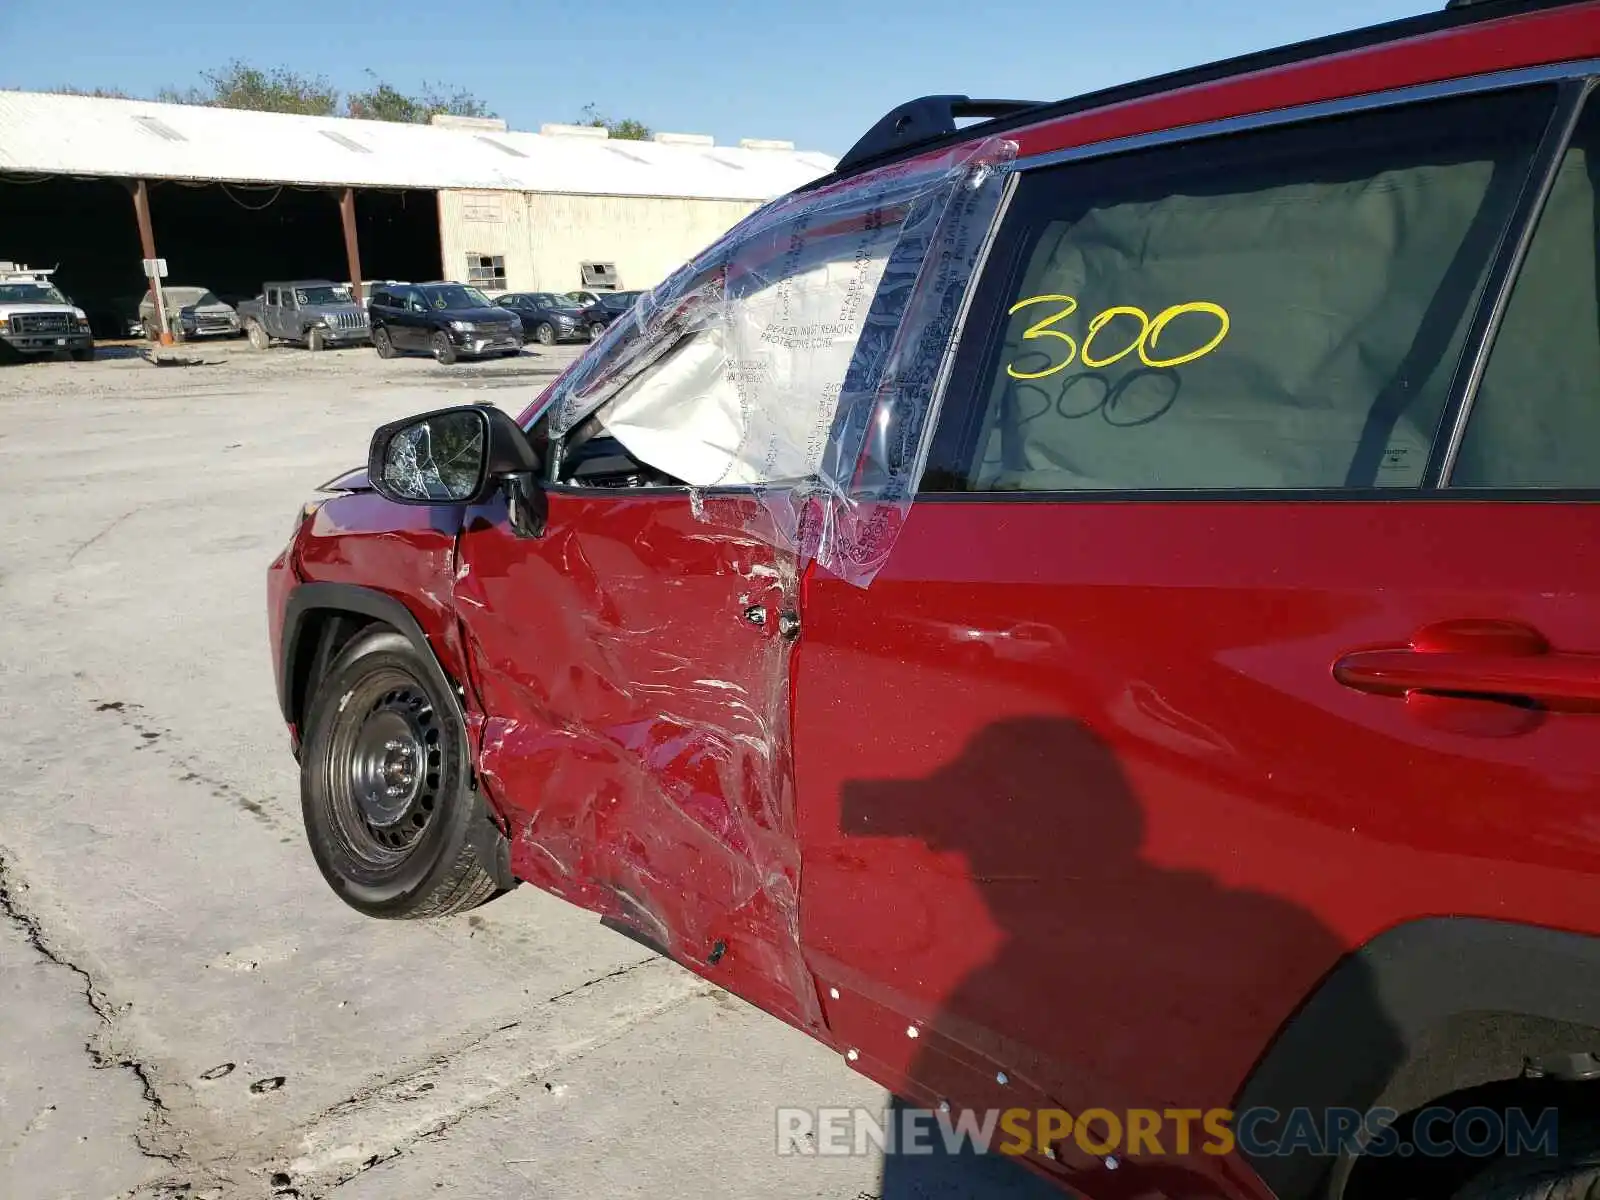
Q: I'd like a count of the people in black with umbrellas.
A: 0